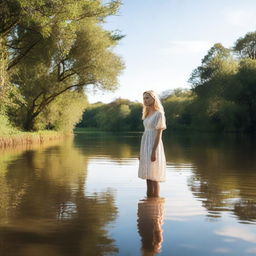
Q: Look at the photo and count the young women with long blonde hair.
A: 1